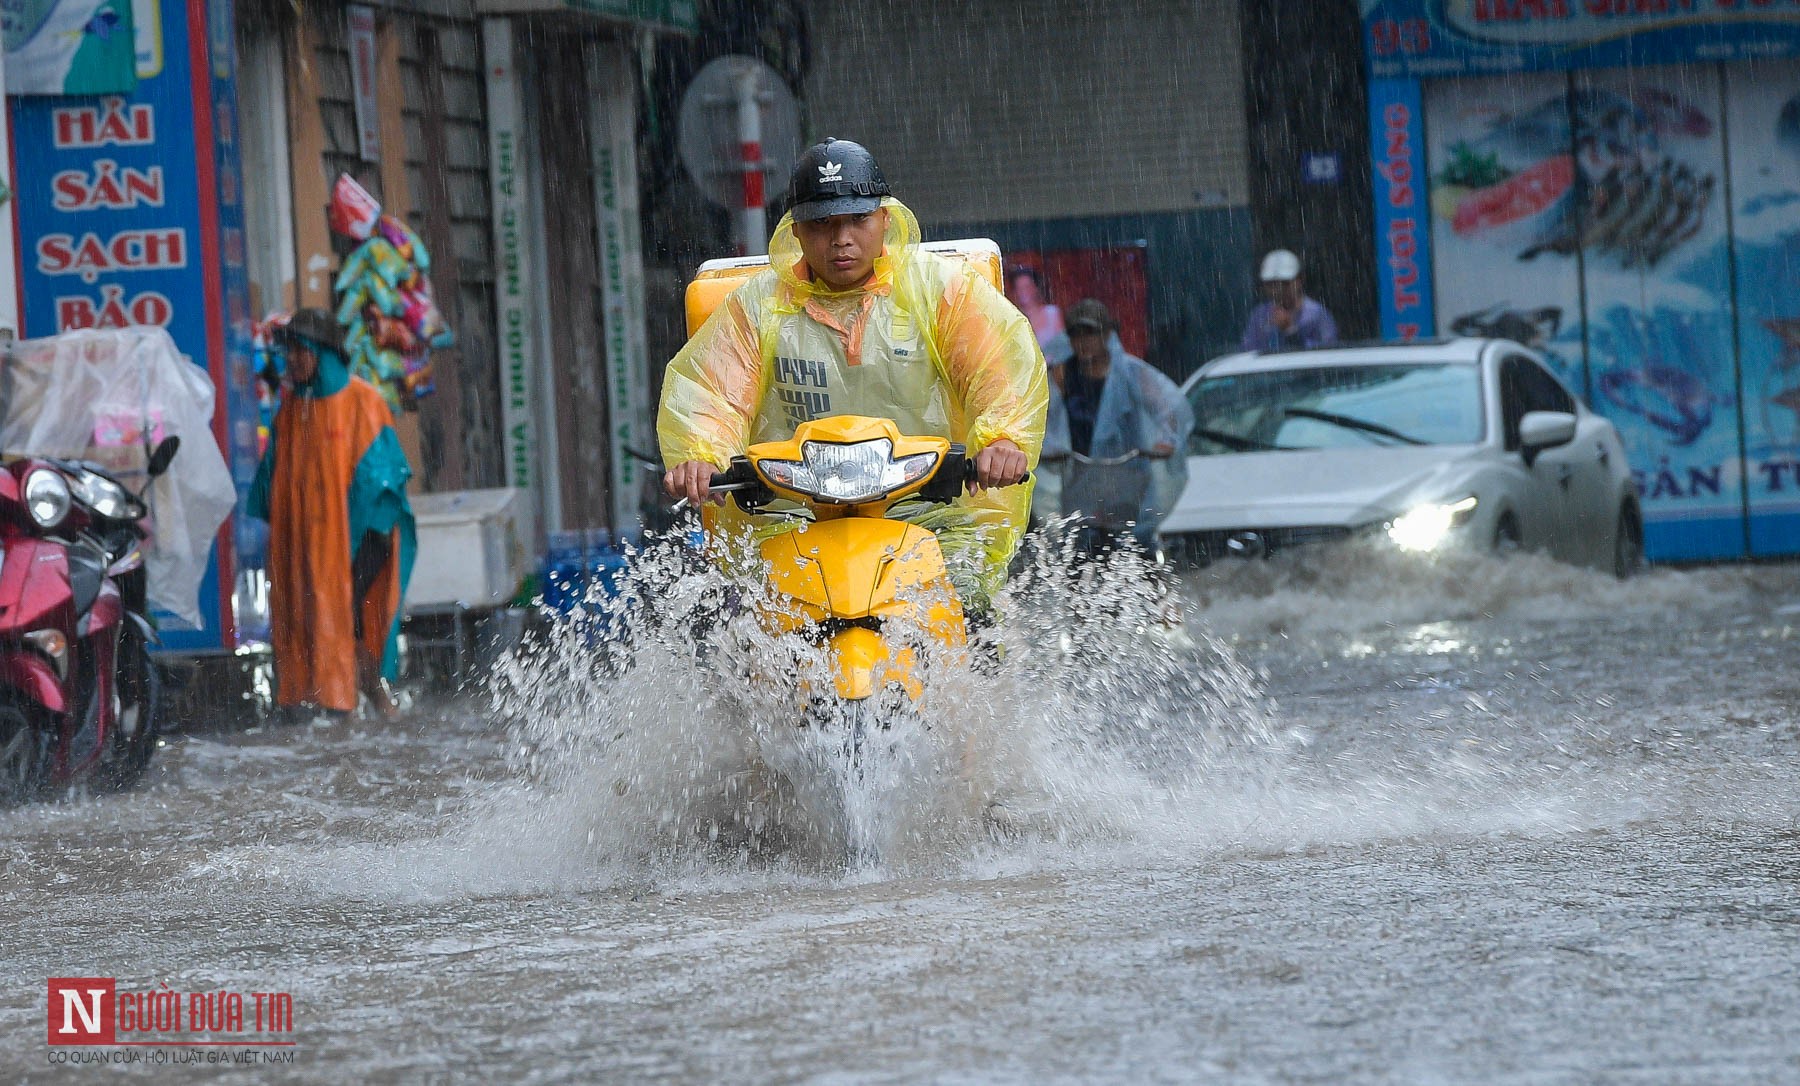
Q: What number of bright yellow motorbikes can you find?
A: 1